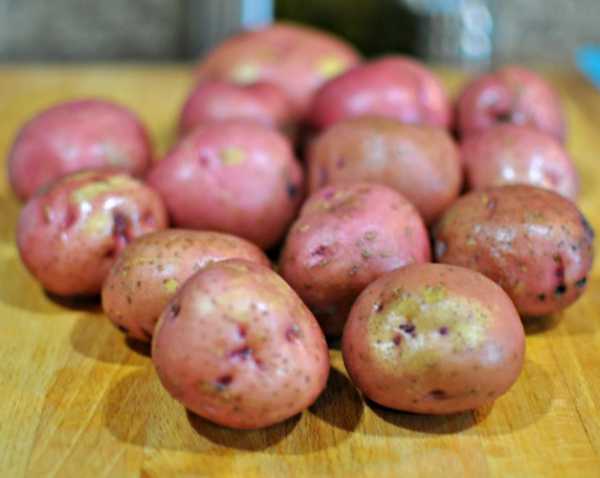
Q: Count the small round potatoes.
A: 14